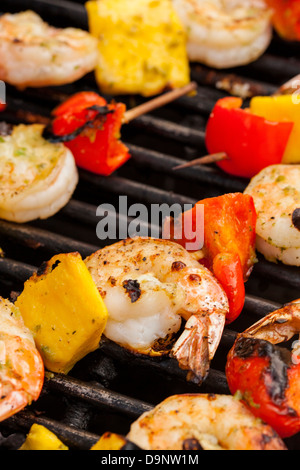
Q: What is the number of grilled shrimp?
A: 8